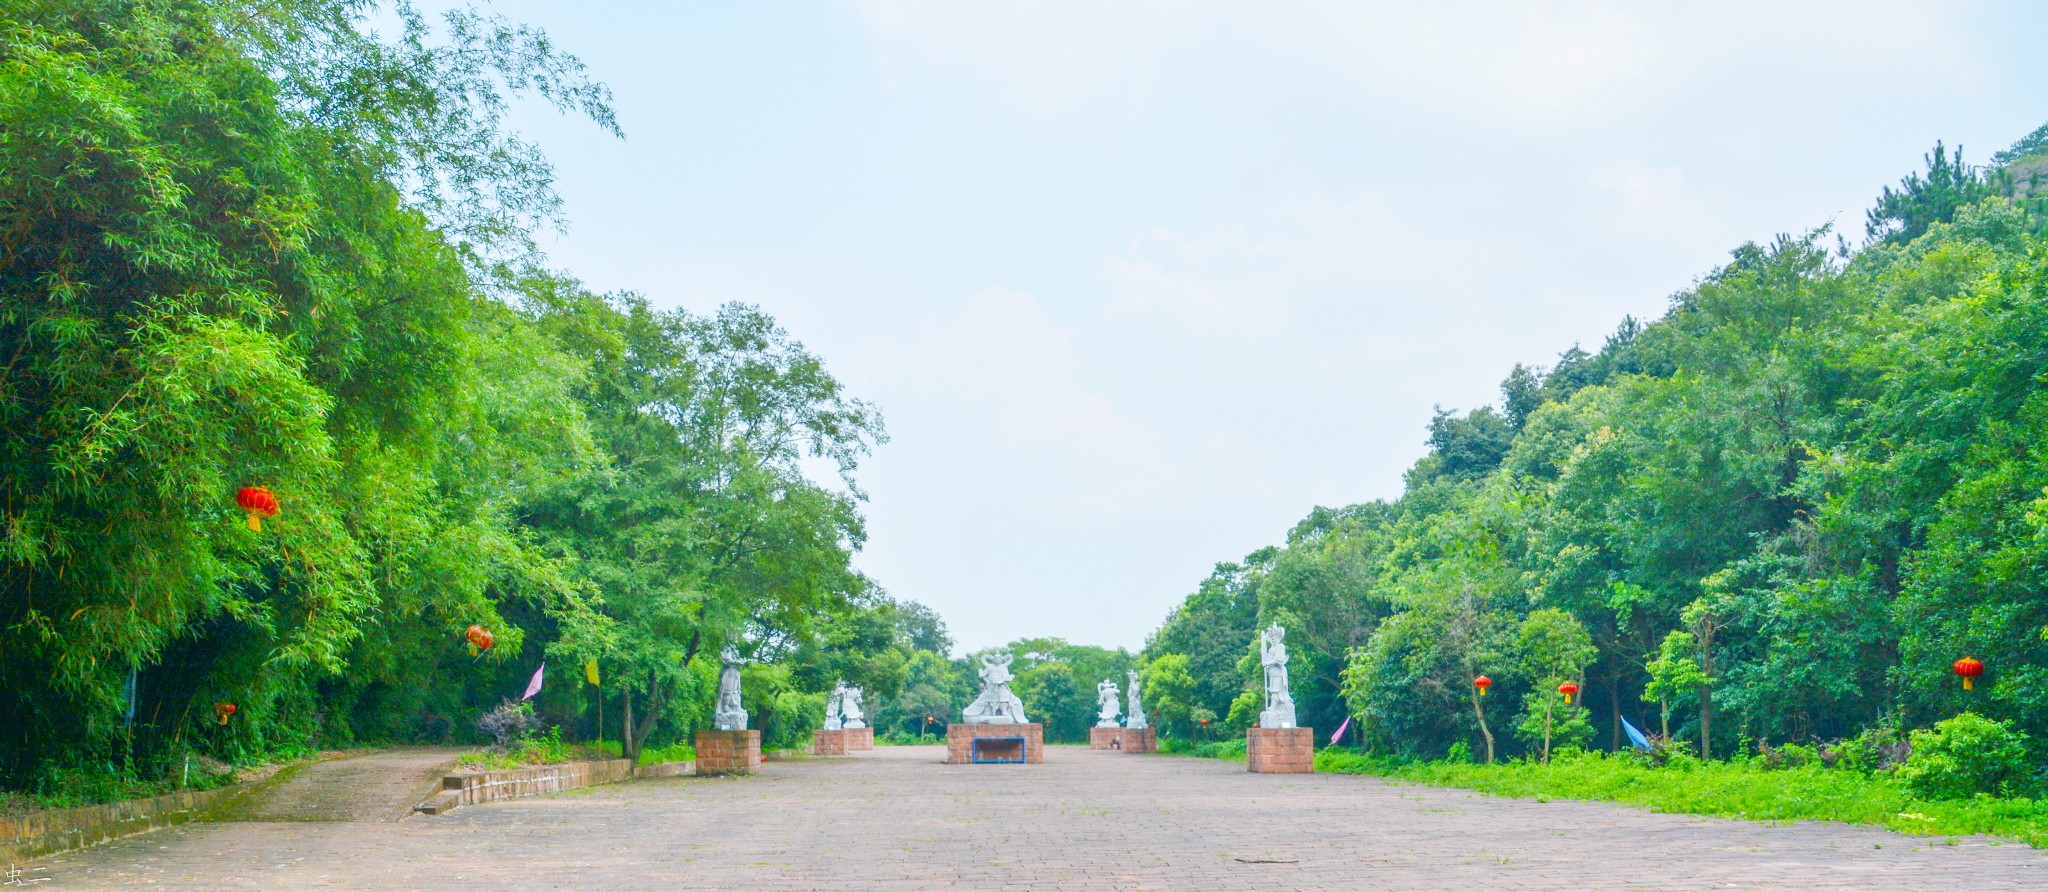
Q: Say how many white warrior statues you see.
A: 7